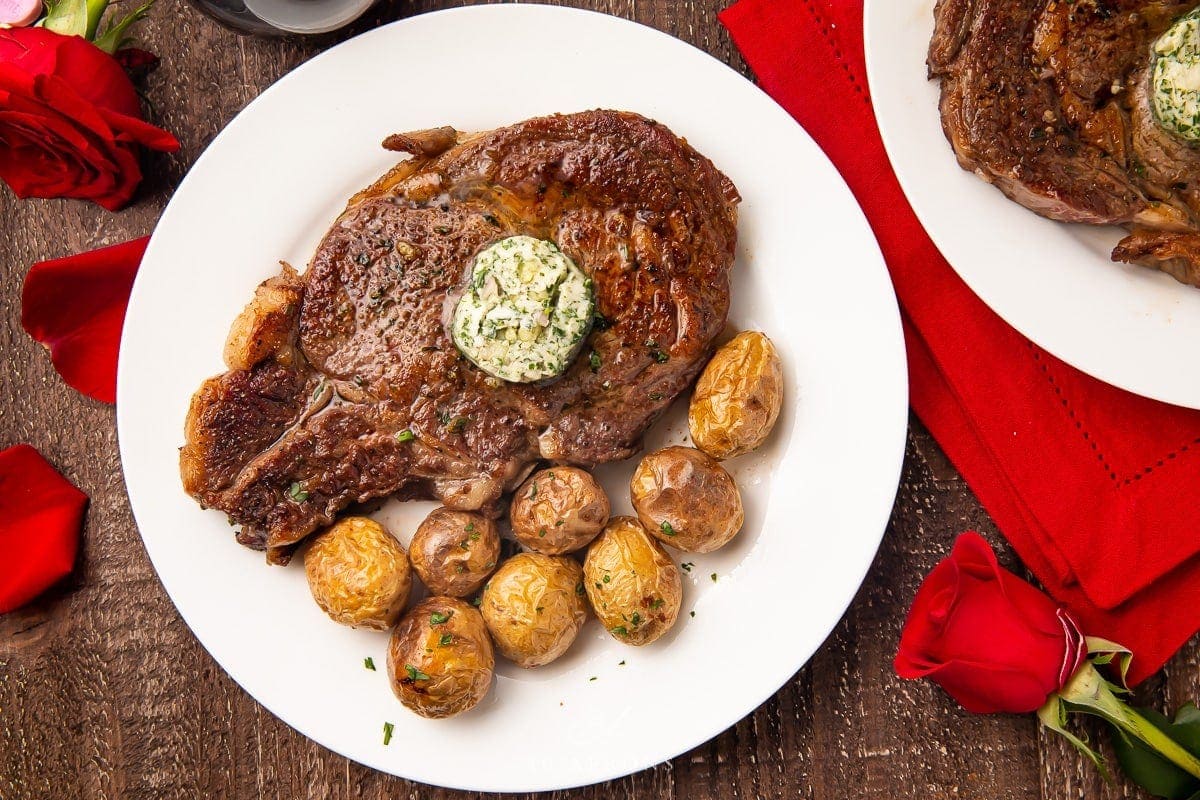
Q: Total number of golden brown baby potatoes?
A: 8